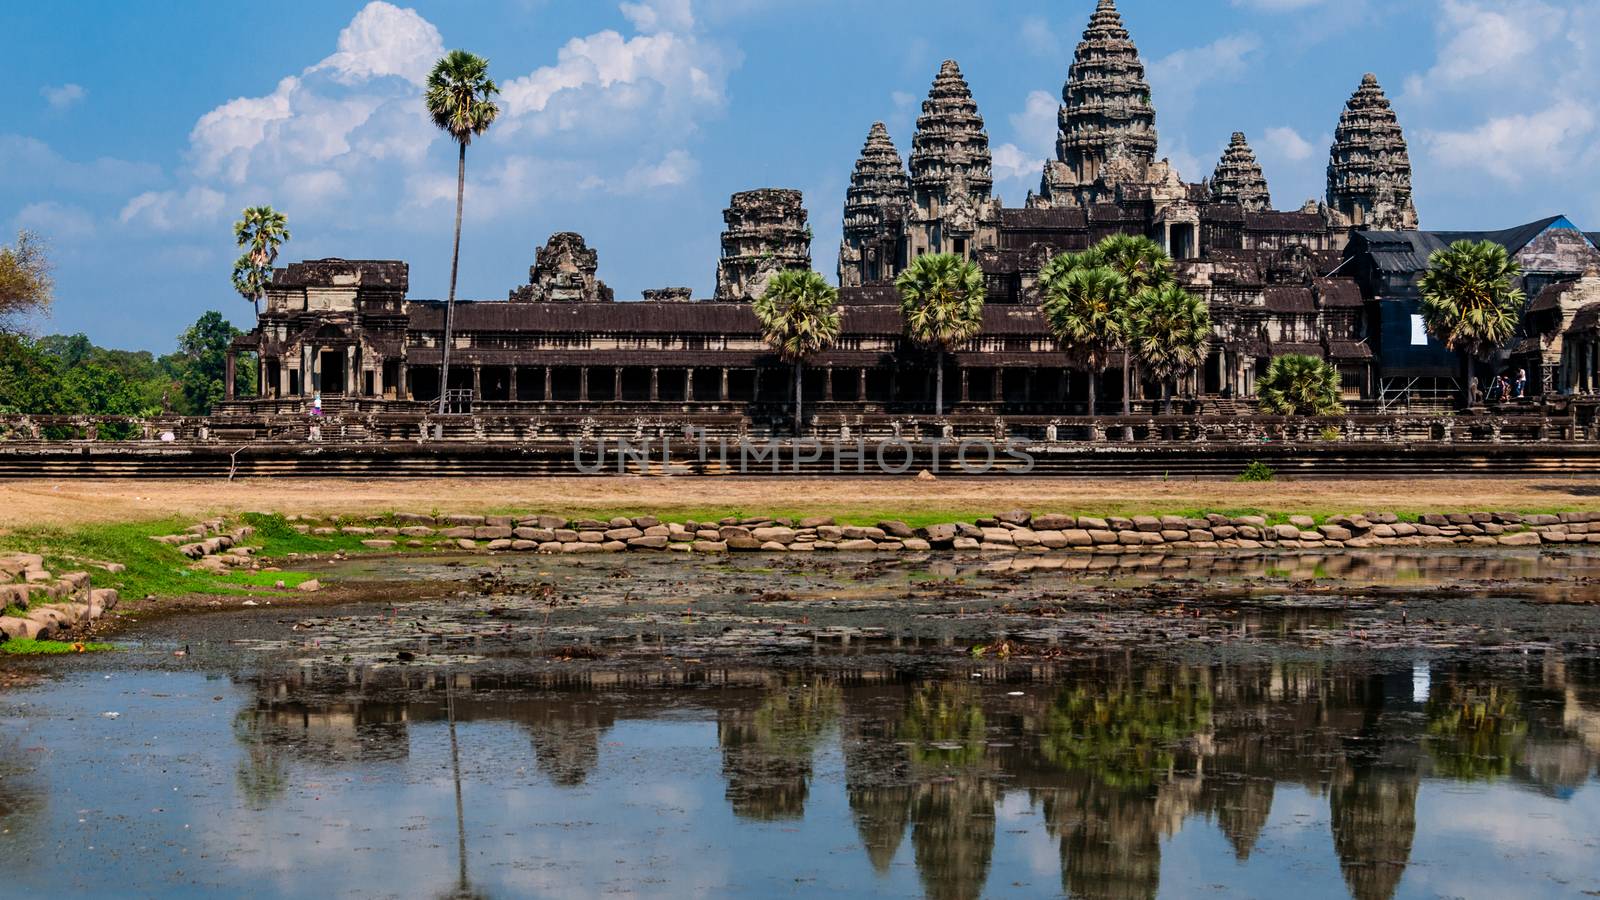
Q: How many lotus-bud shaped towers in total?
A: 5